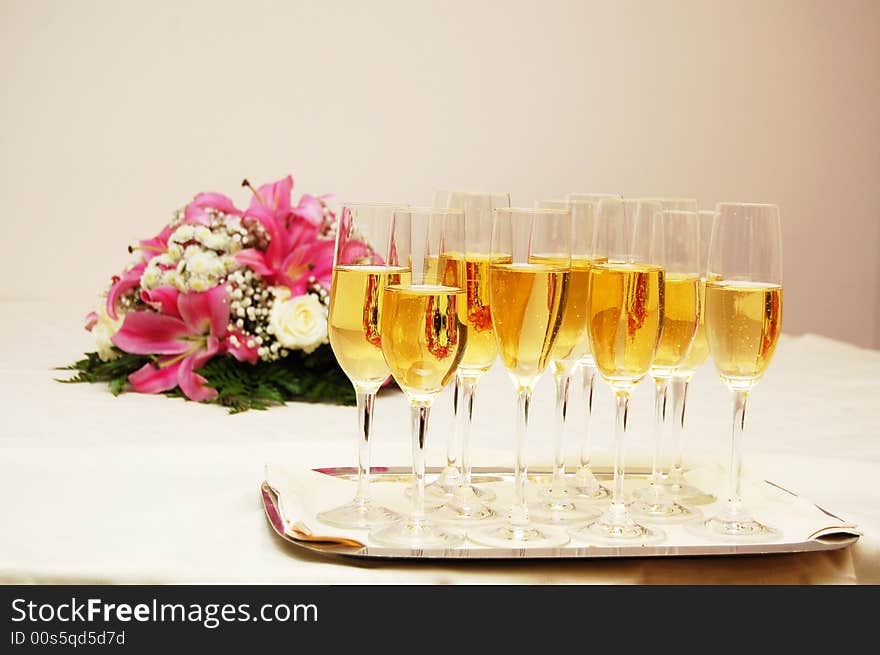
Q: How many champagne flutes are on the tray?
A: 11